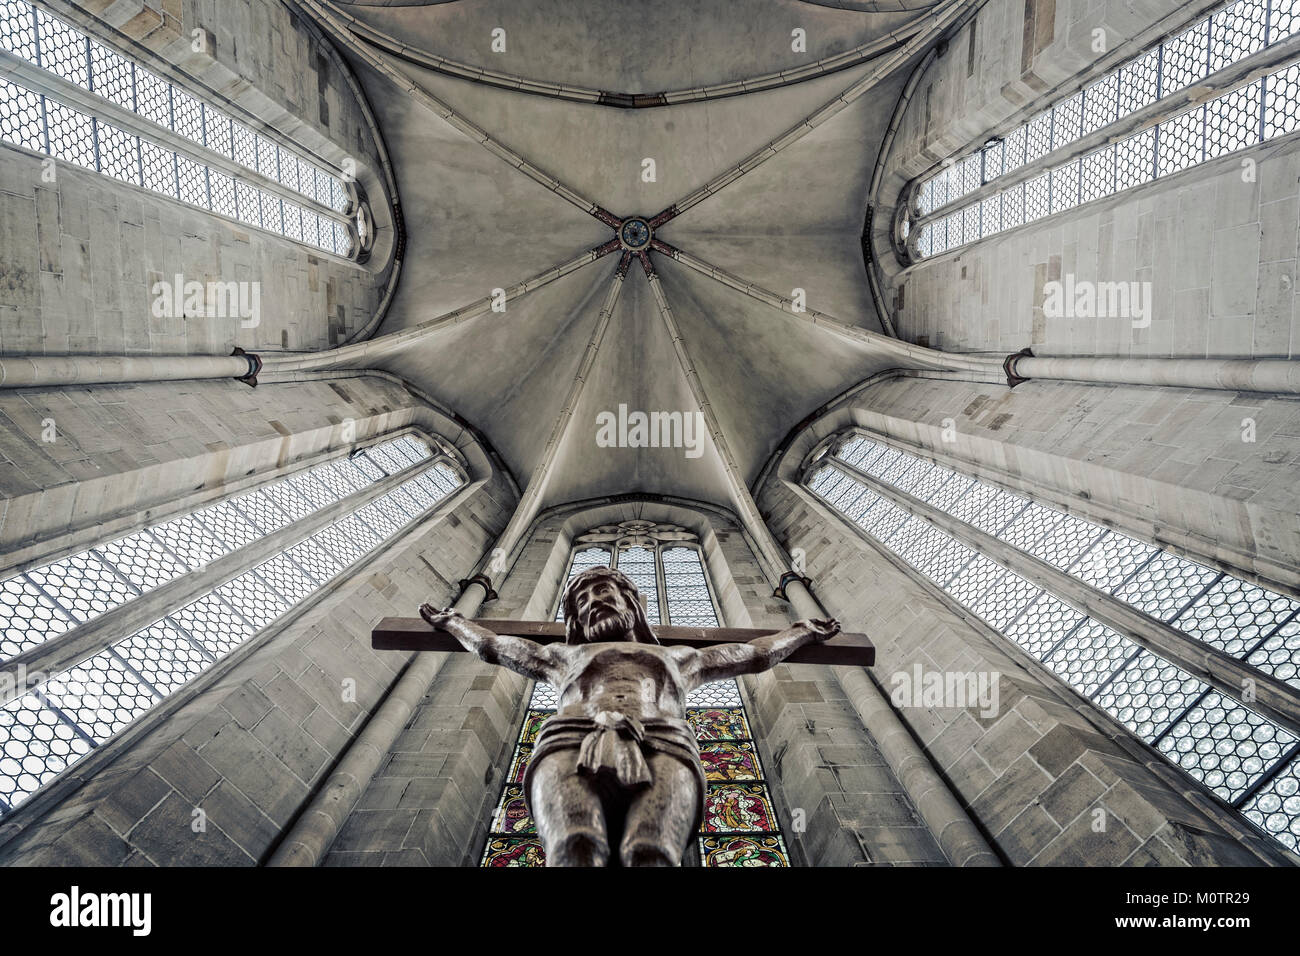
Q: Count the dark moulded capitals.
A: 4